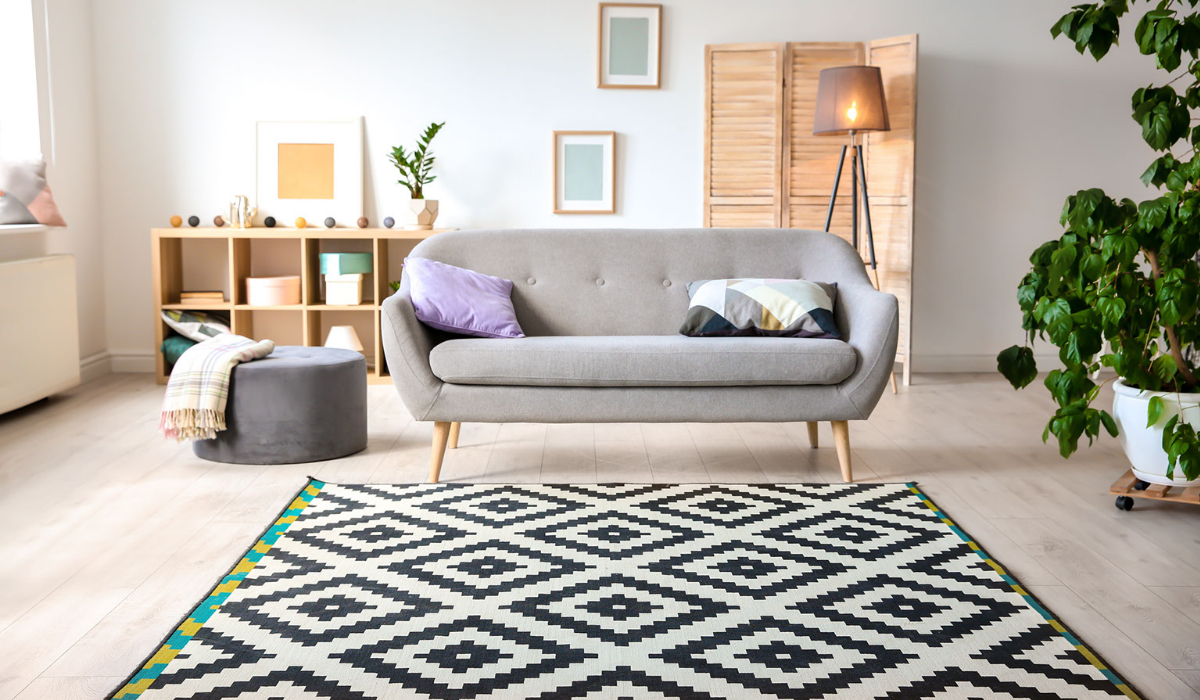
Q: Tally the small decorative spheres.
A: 8